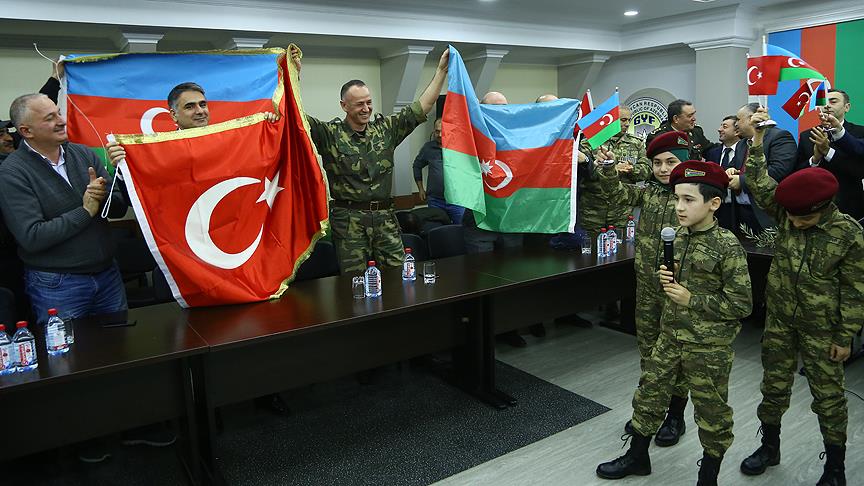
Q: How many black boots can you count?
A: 6